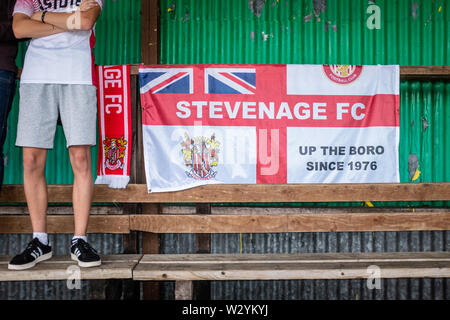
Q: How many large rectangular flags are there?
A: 1